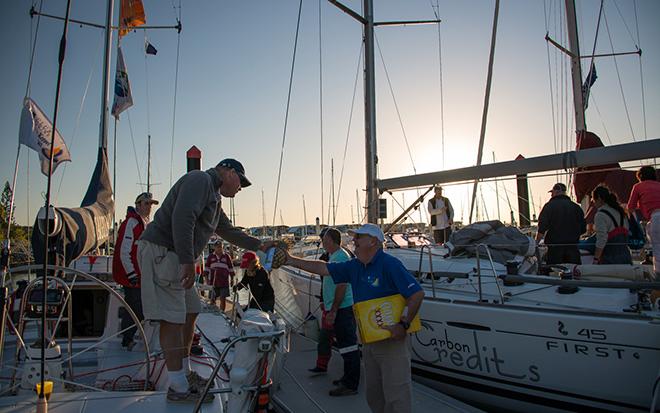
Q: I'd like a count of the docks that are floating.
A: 1